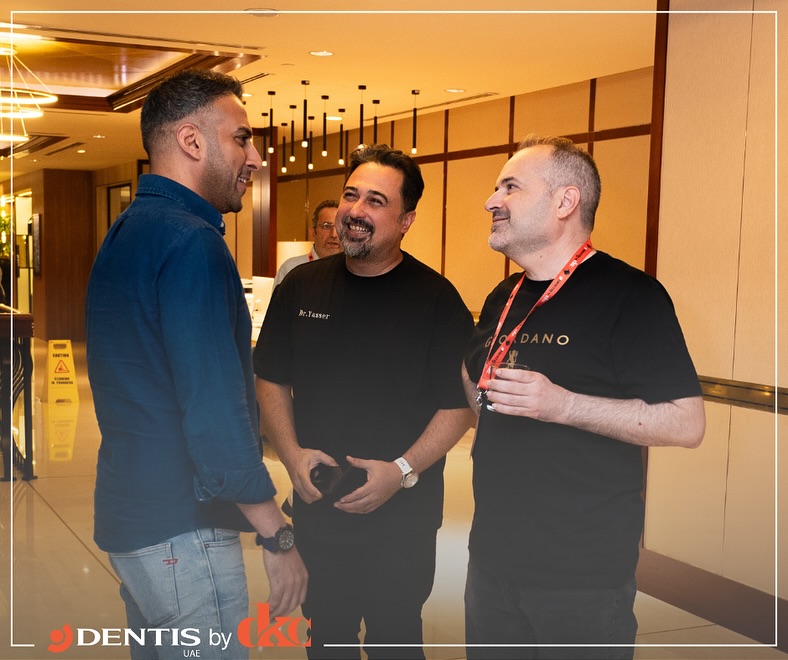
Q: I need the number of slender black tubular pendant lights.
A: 11